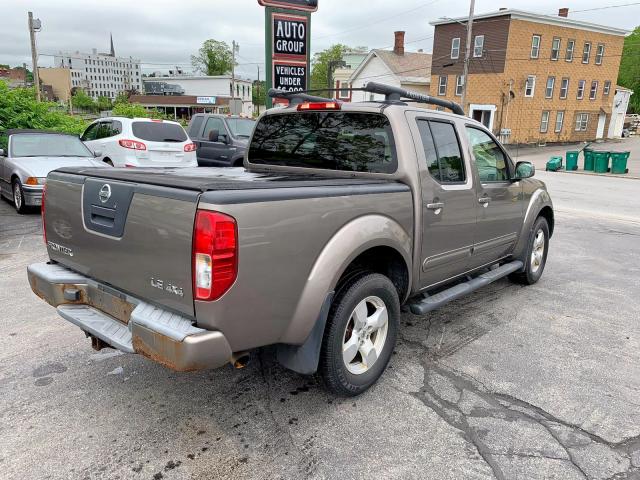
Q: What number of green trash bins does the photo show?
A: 5